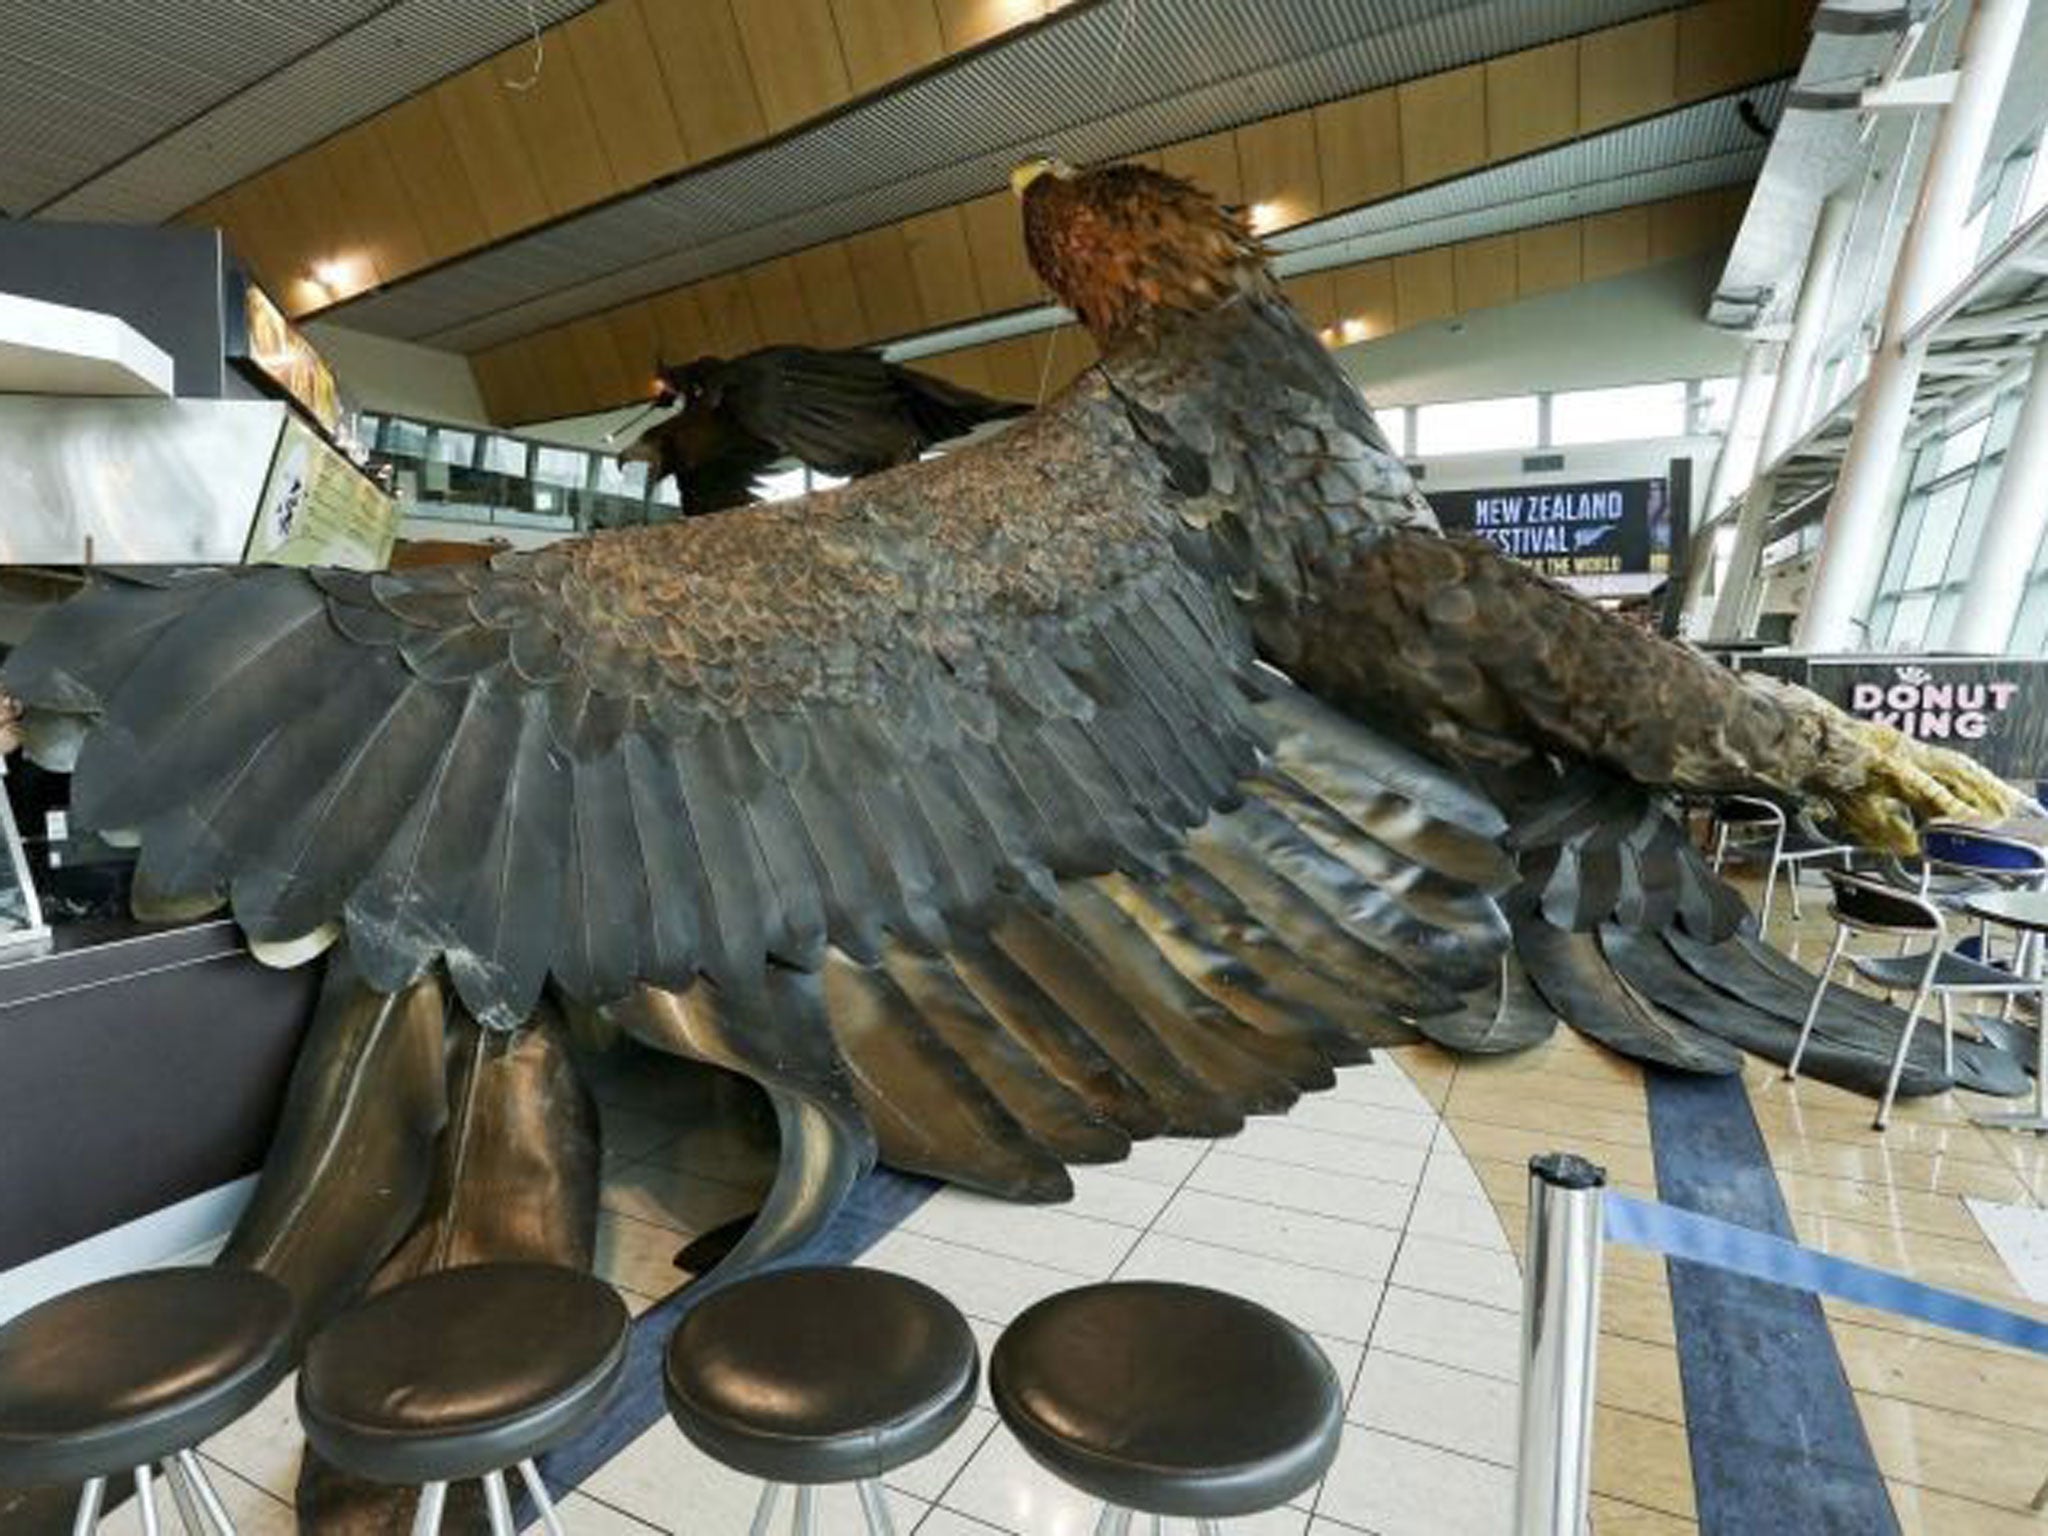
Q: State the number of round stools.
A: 4